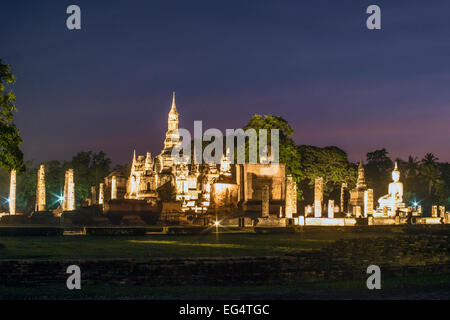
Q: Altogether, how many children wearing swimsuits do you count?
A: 0